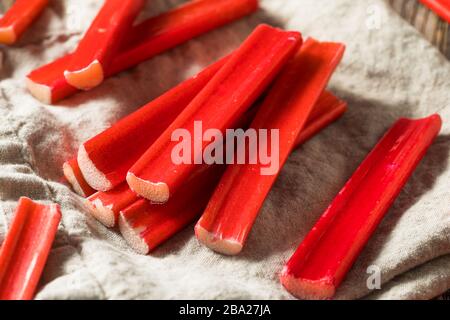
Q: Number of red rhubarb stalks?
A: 12